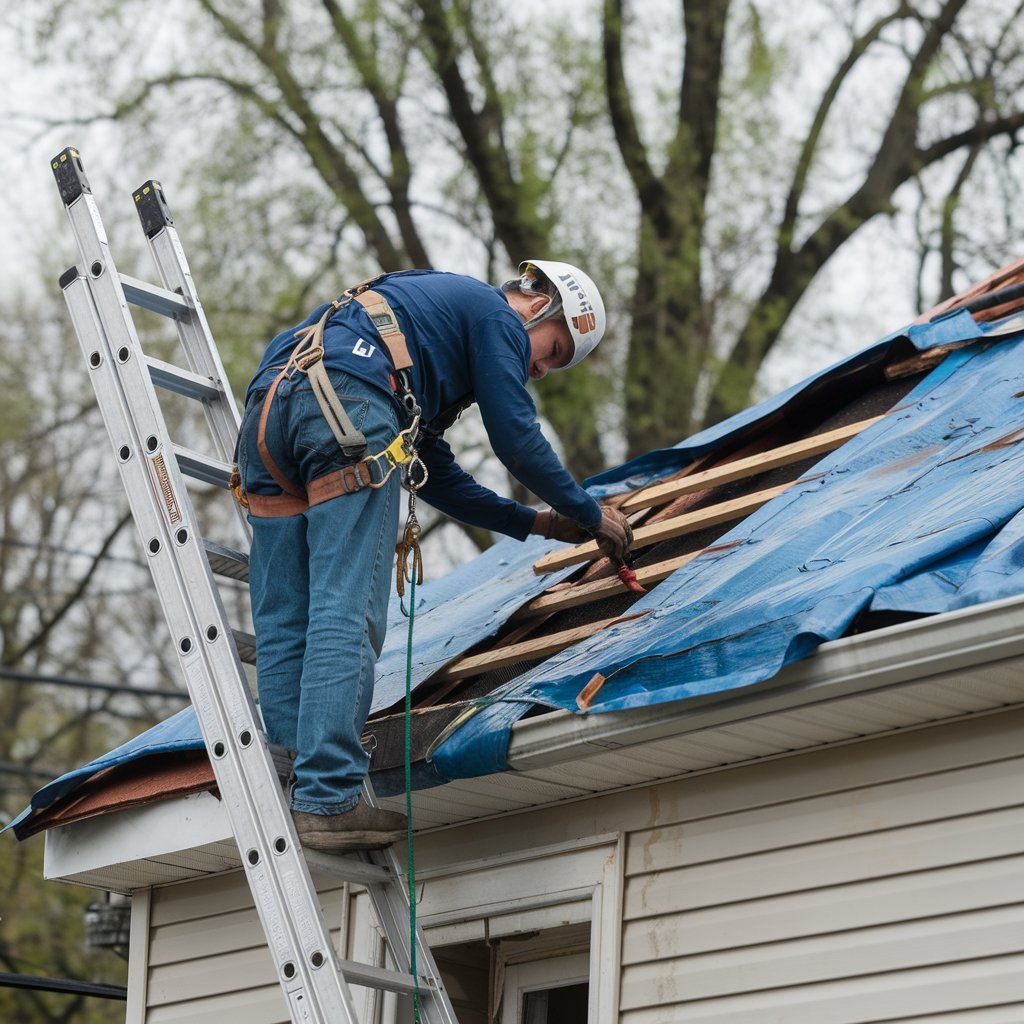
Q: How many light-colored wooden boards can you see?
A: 4